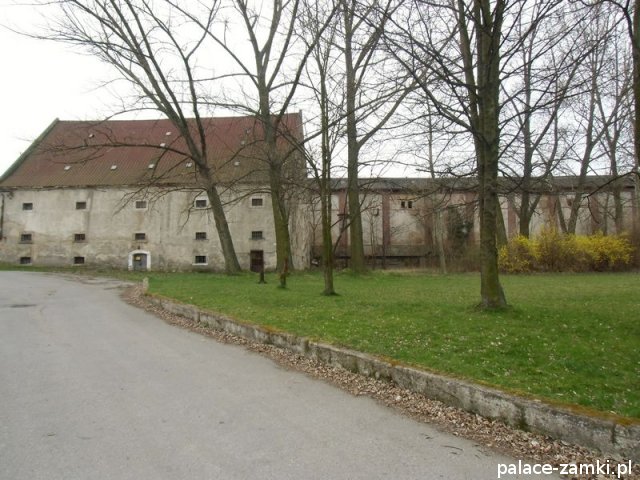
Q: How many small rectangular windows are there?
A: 13